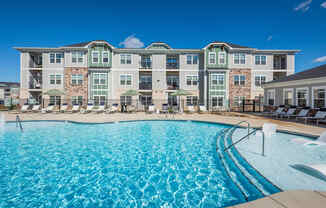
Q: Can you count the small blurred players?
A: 0